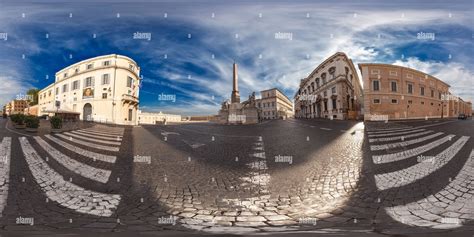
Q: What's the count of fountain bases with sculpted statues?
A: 1